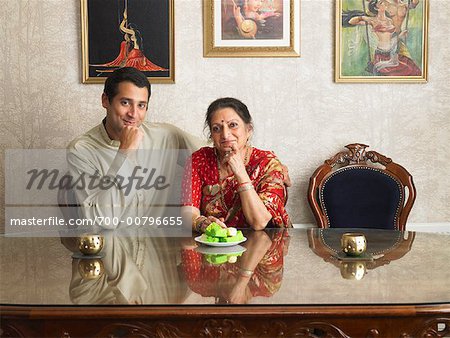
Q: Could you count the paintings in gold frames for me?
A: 3